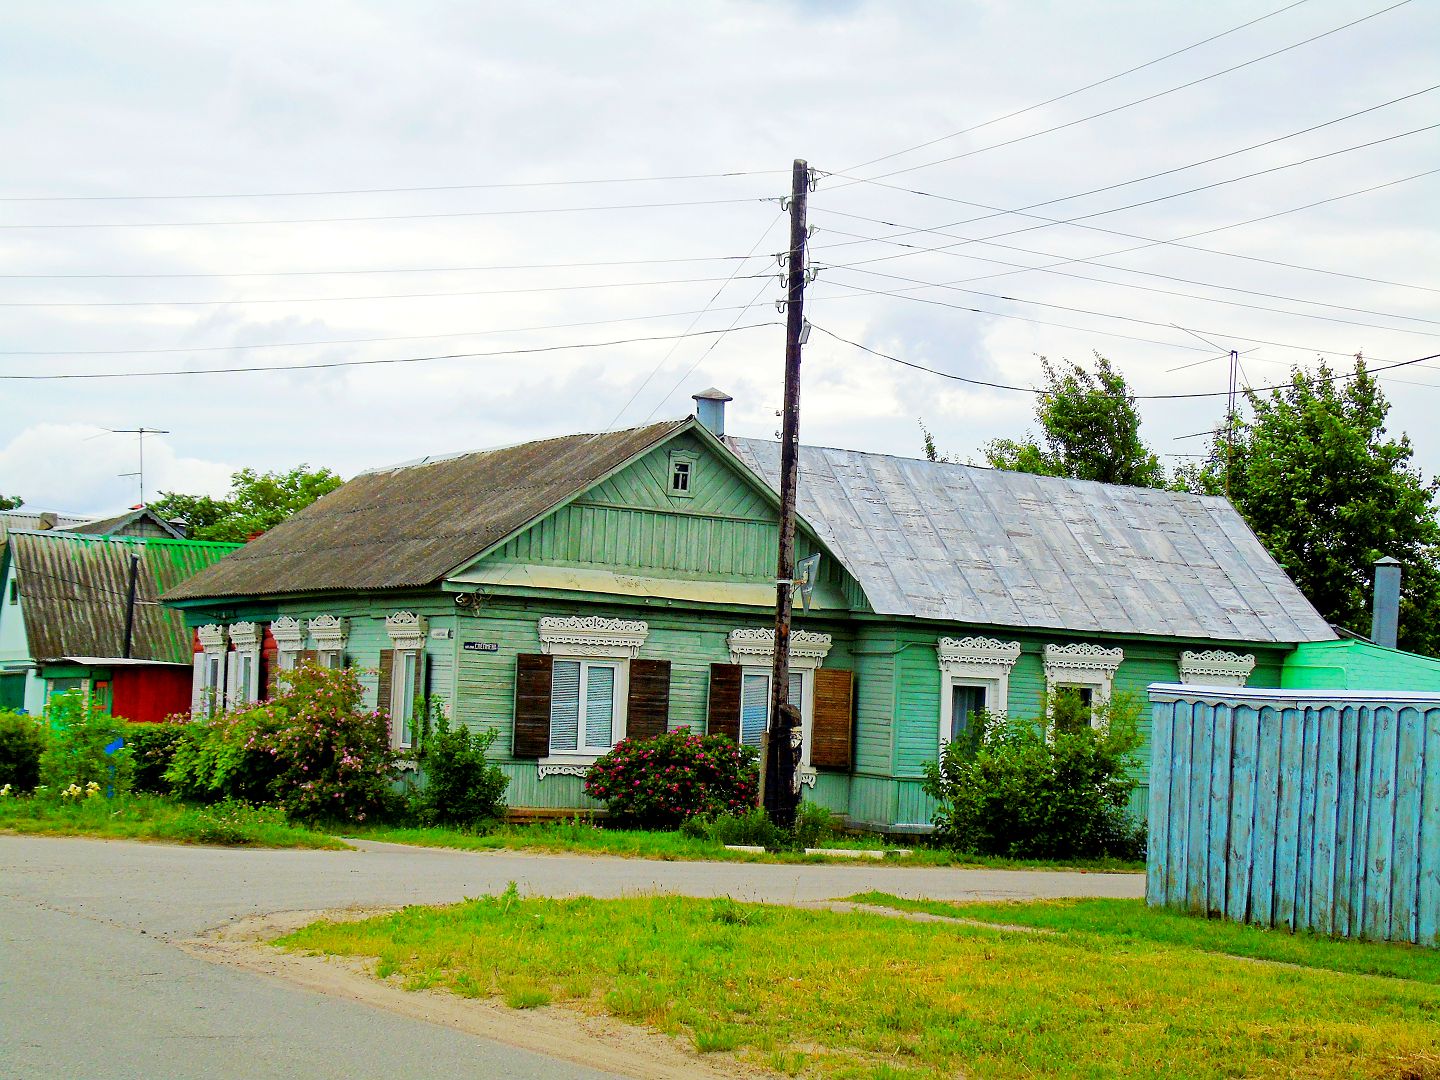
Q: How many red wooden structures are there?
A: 1